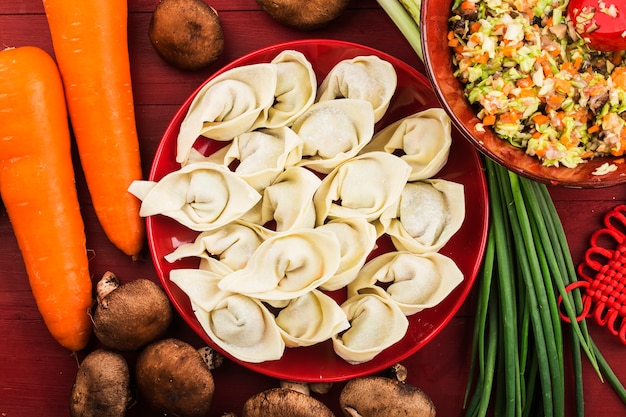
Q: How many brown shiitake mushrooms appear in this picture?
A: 7